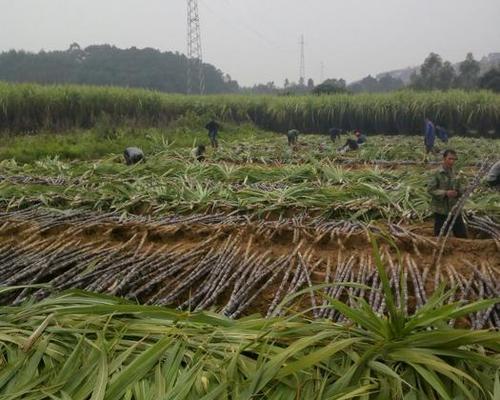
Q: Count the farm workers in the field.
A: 11